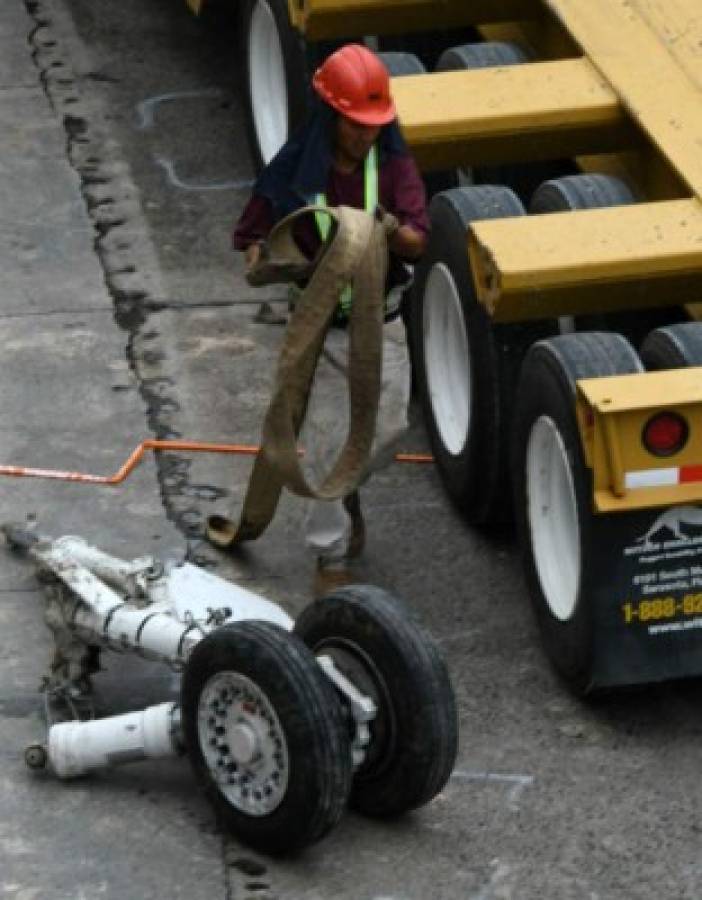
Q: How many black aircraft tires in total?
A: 2